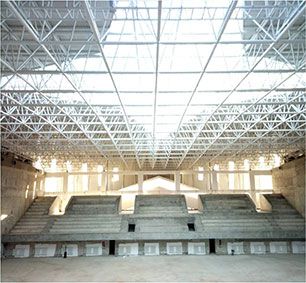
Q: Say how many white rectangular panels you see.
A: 12